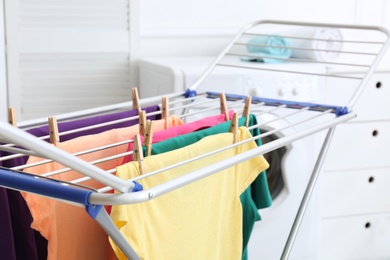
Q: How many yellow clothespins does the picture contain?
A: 0